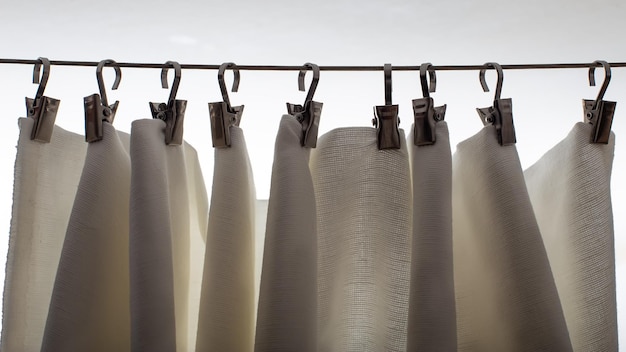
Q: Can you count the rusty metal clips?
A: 9